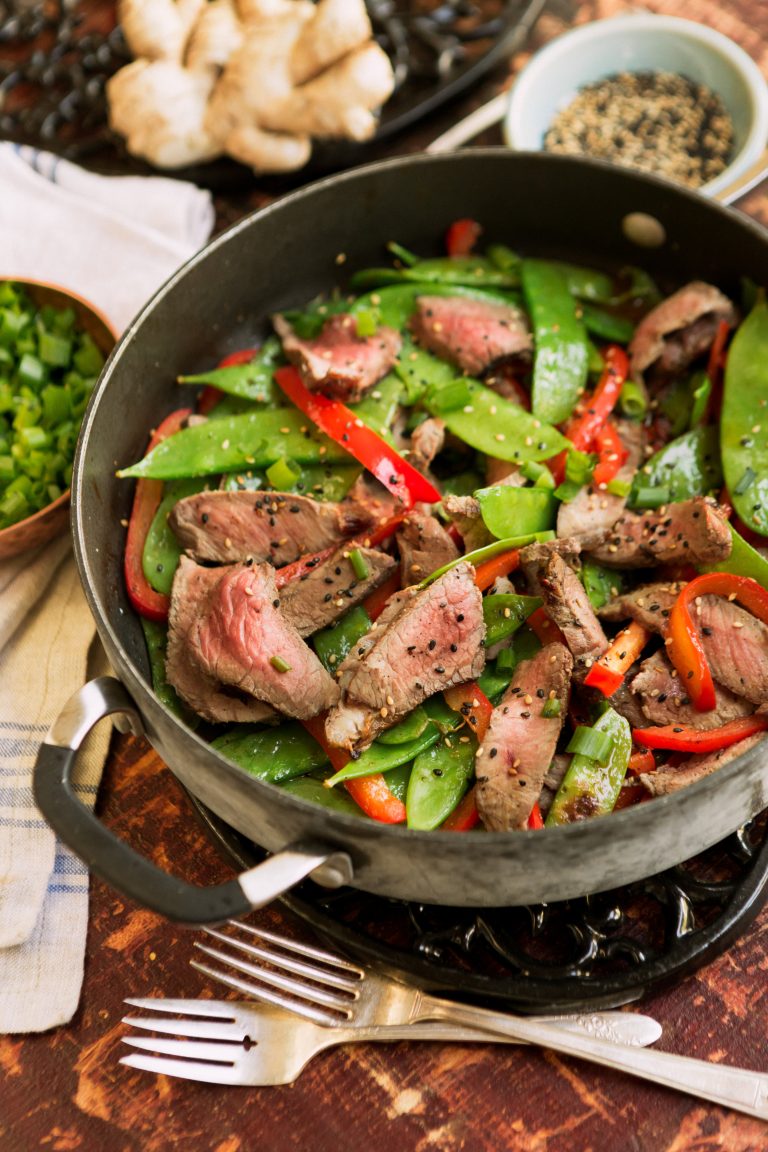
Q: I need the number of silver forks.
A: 2